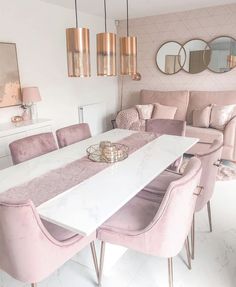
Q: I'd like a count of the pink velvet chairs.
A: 6